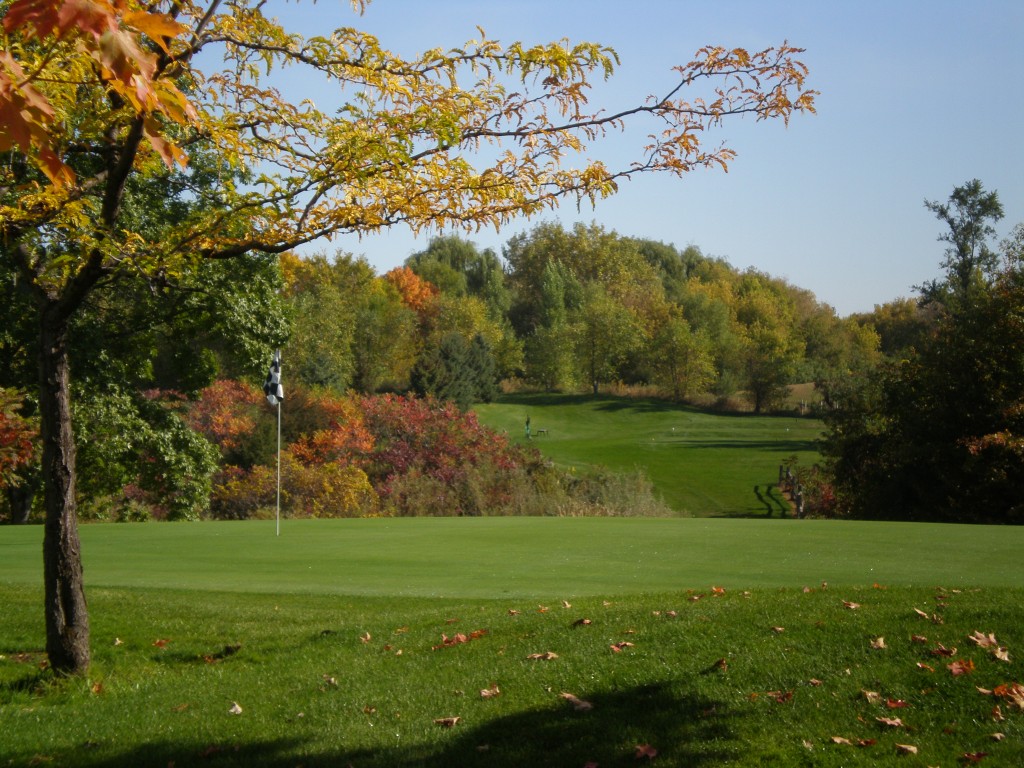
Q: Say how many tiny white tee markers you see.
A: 2